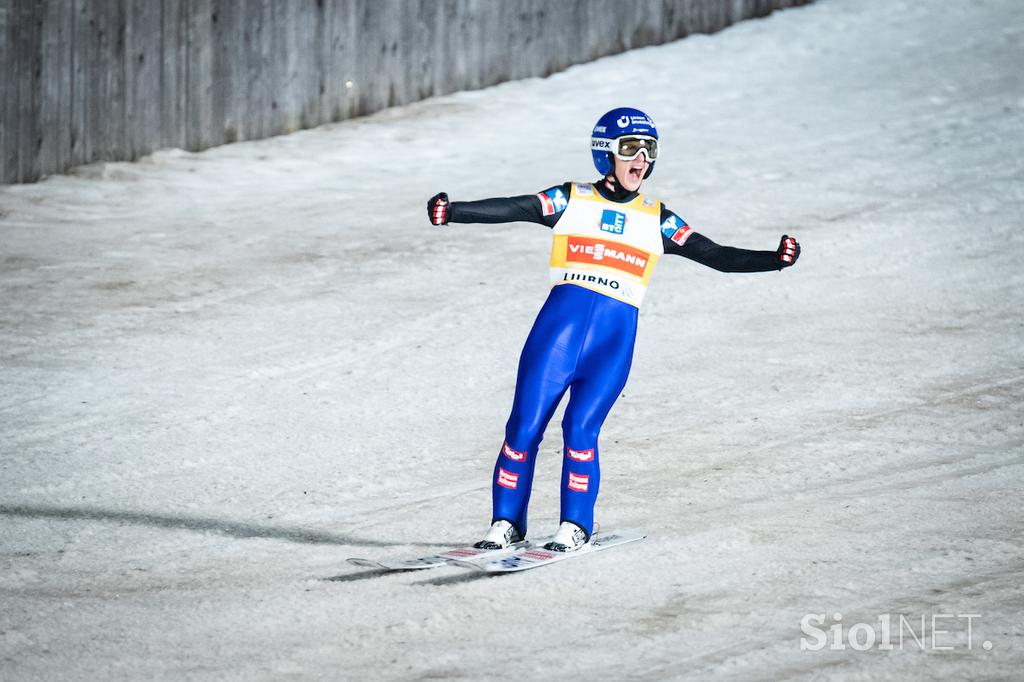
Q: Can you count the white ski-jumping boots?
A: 2